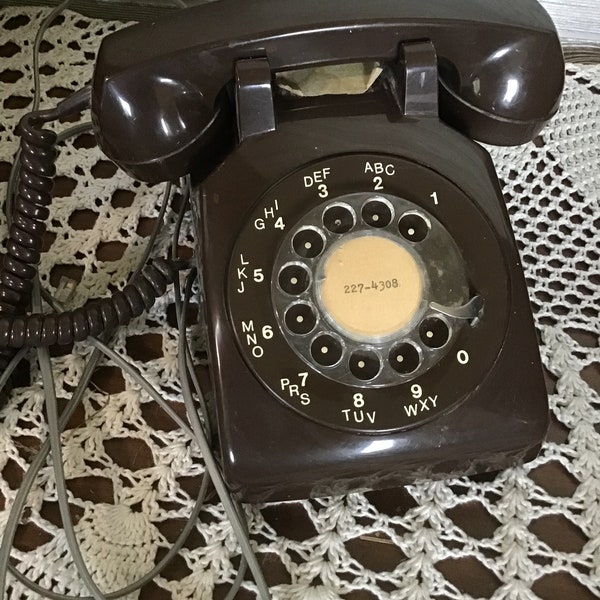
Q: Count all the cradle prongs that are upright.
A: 2